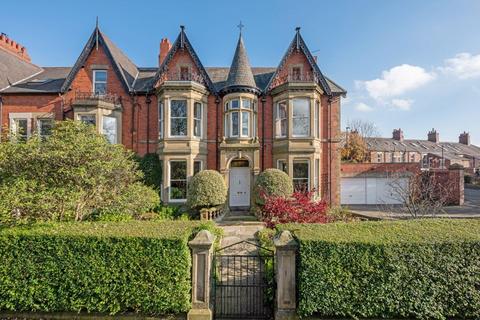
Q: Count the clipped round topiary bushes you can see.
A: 2